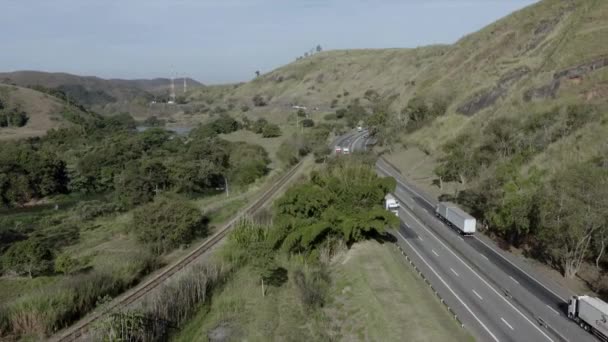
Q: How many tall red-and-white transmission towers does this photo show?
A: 2